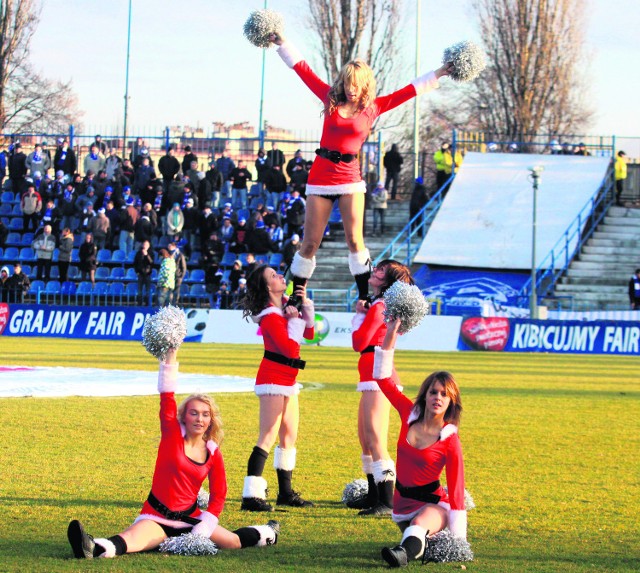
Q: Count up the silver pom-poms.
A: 9